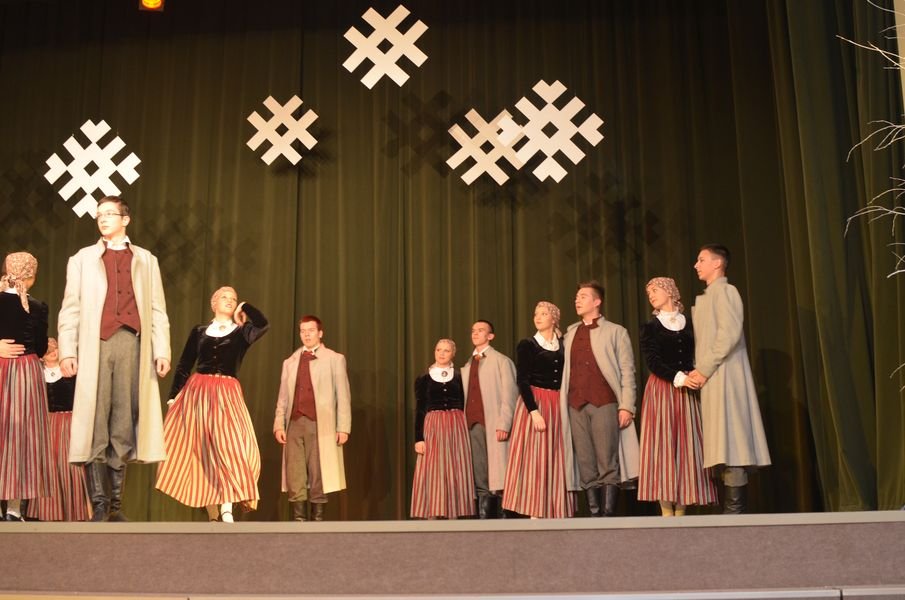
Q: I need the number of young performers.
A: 11